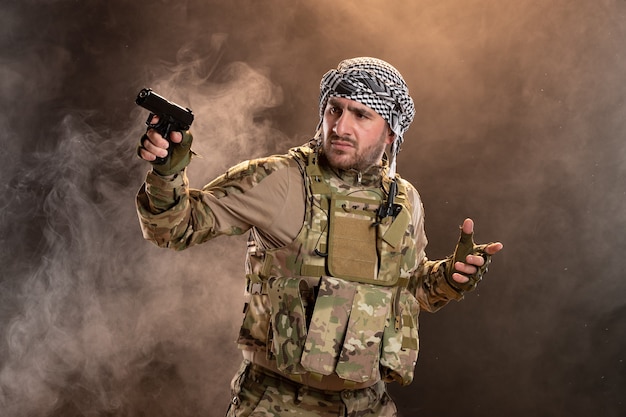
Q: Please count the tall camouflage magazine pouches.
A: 3